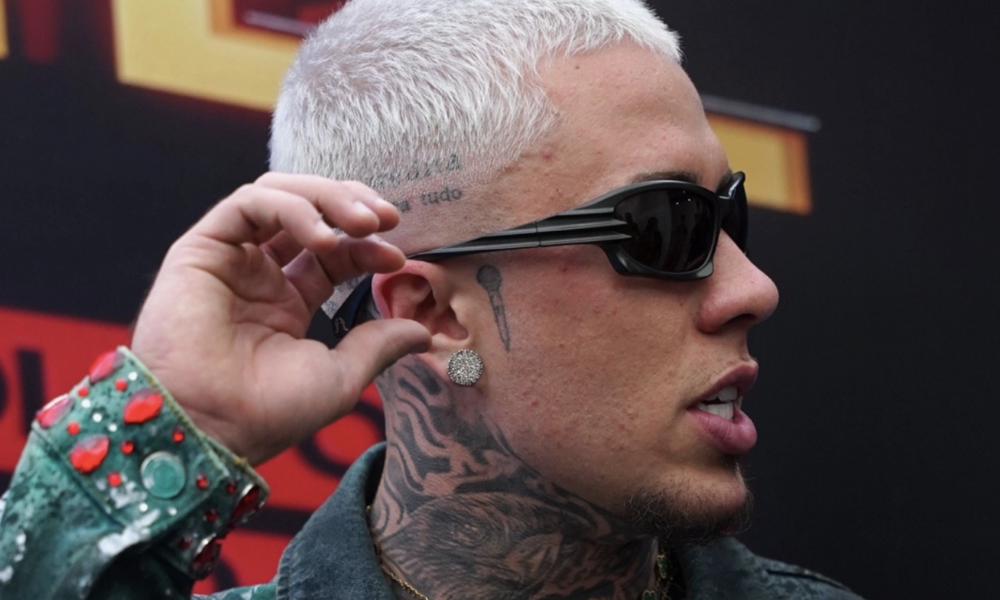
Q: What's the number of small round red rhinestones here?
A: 10